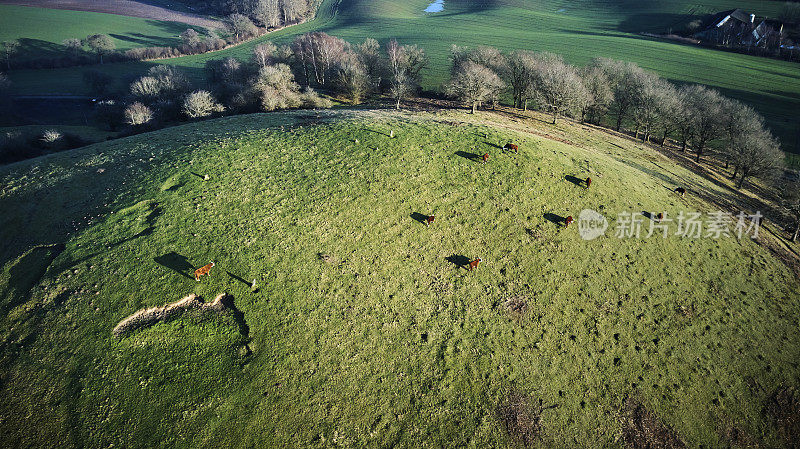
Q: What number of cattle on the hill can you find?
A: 9